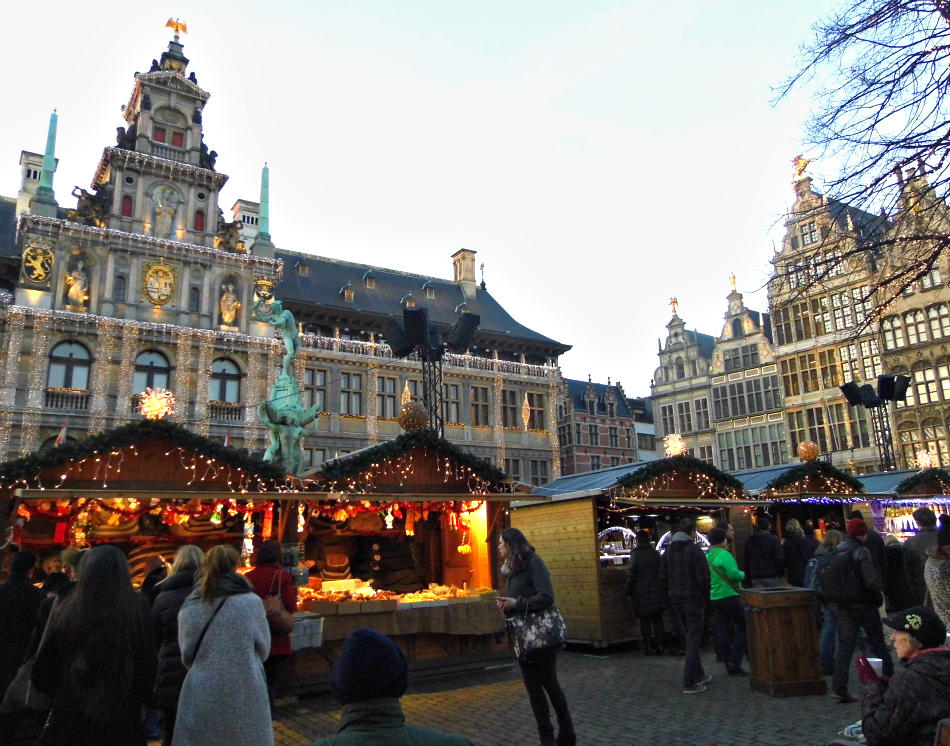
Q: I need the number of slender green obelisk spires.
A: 2